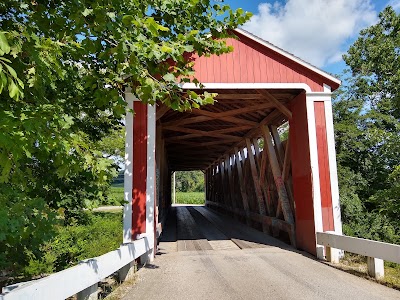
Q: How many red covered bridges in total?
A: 1